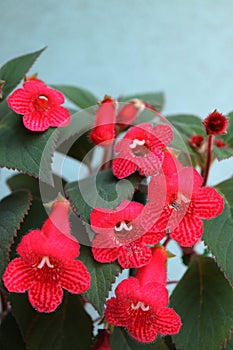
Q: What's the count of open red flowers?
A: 6